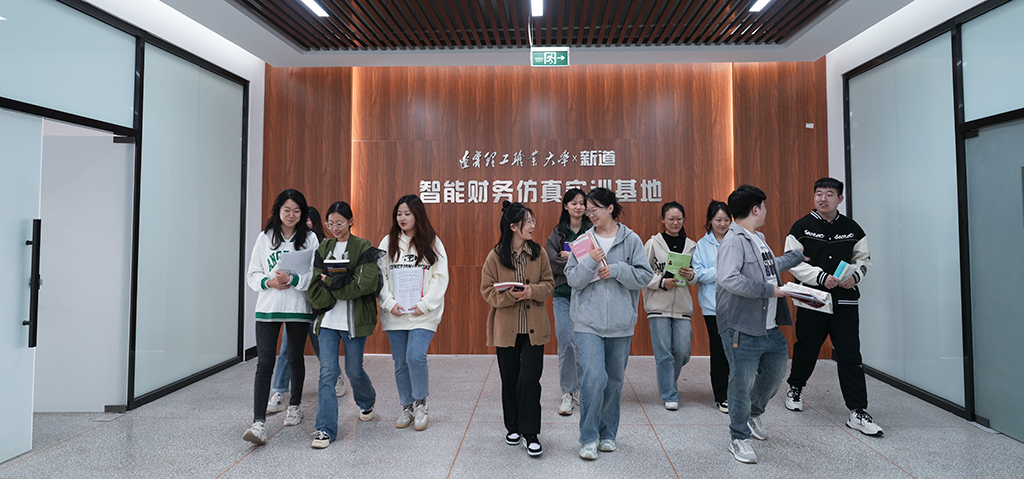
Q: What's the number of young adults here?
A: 11